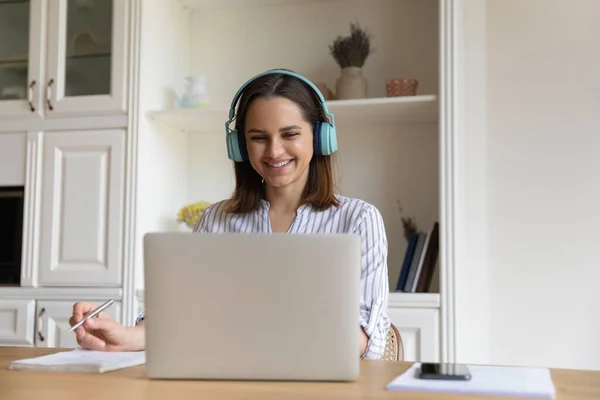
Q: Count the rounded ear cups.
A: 2